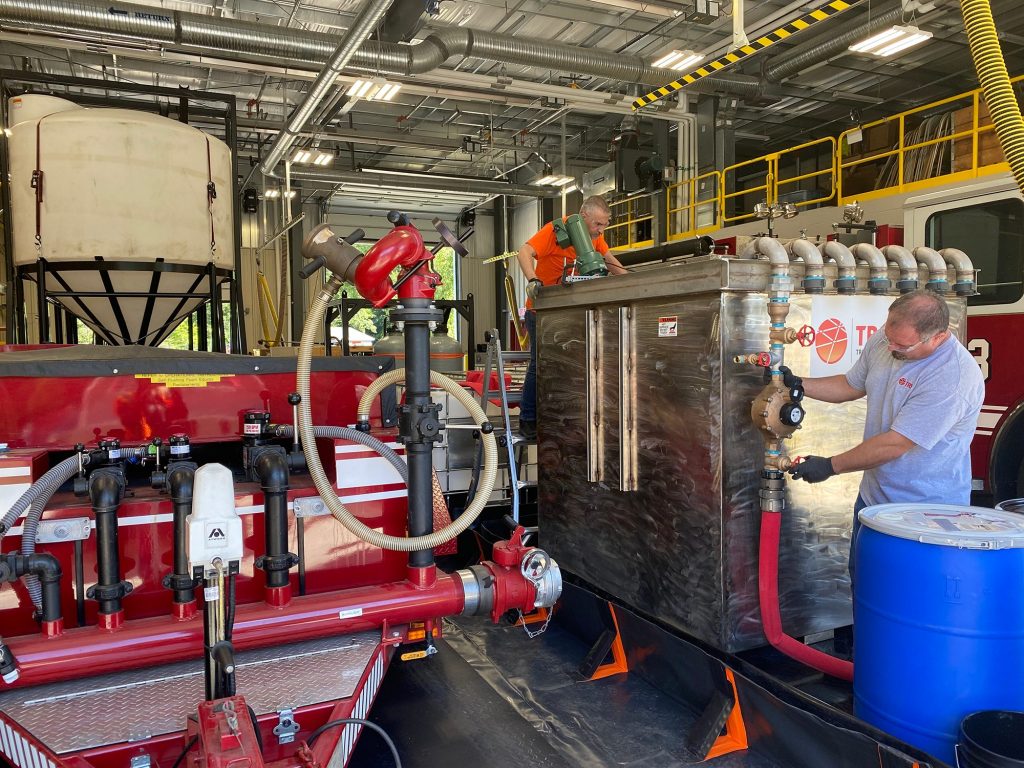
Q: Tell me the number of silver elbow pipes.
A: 7